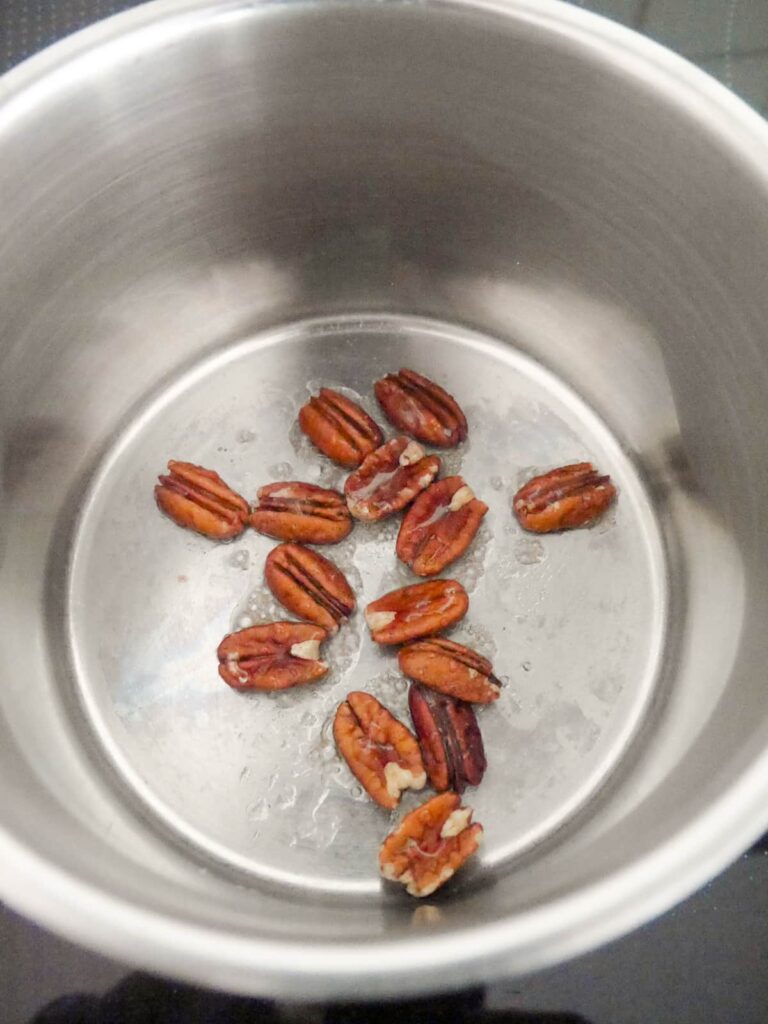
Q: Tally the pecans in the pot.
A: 14